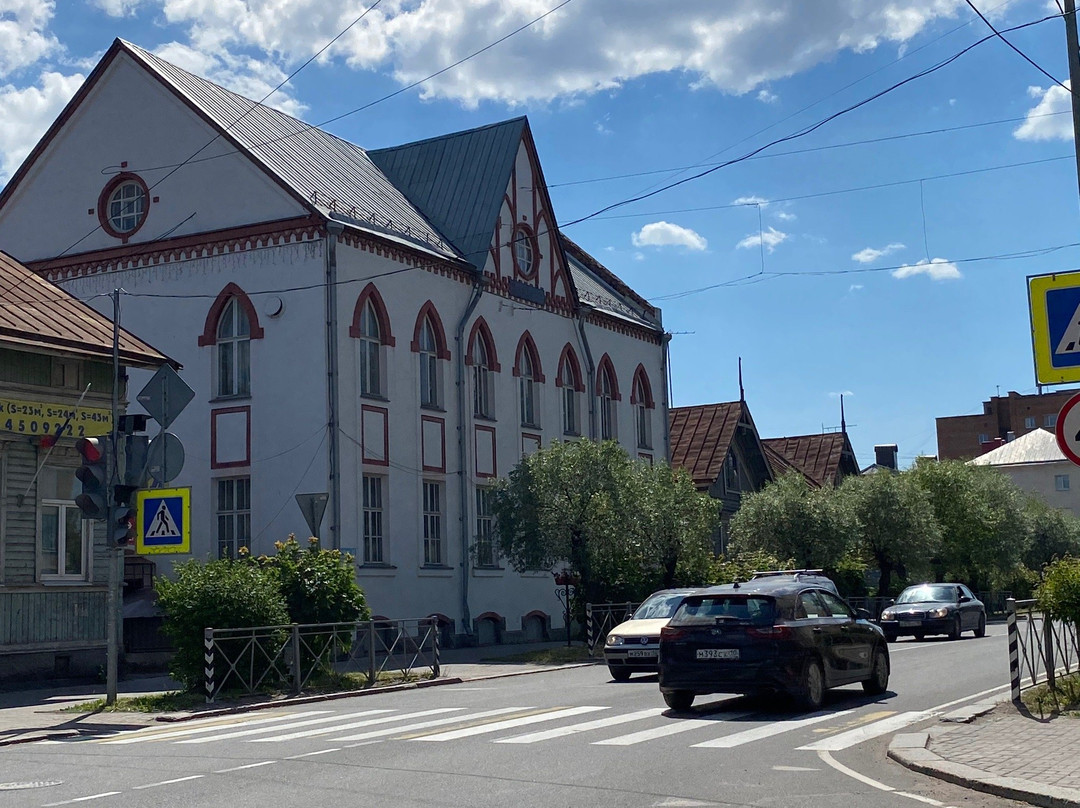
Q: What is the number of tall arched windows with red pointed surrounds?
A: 8